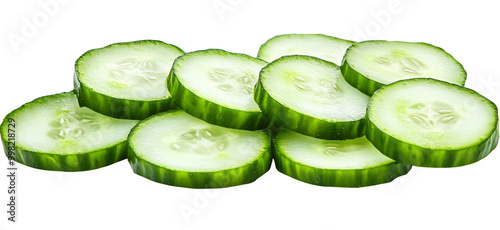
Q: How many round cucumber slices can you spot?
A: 9